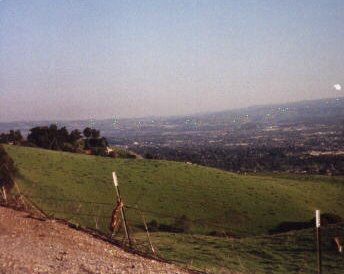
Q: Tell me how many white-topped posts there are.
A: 2